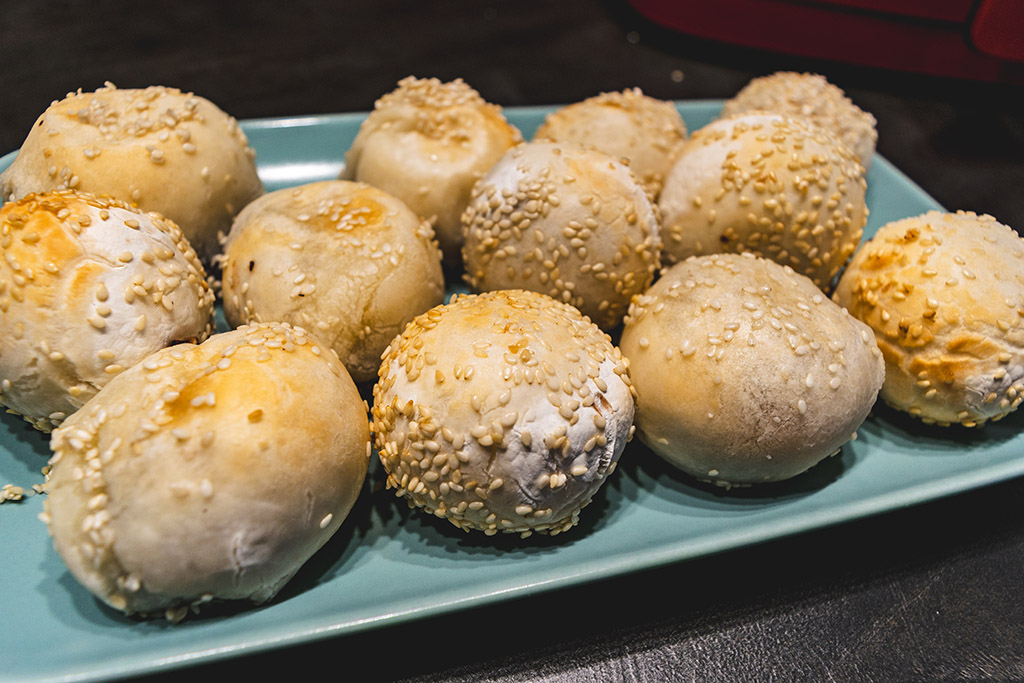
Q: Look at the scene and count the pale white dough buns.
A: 12